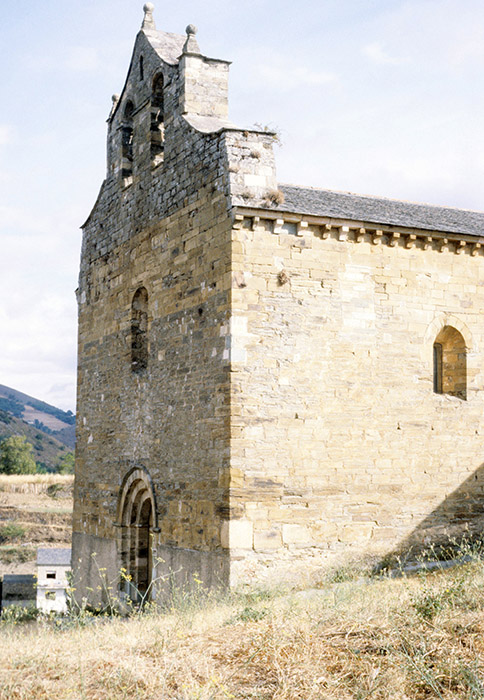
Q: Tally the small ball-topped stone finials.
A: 3